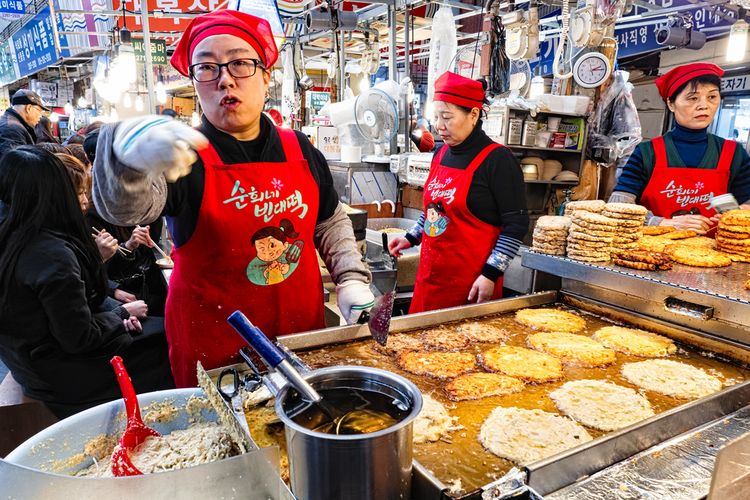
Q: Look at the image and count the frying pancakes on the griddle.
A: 13